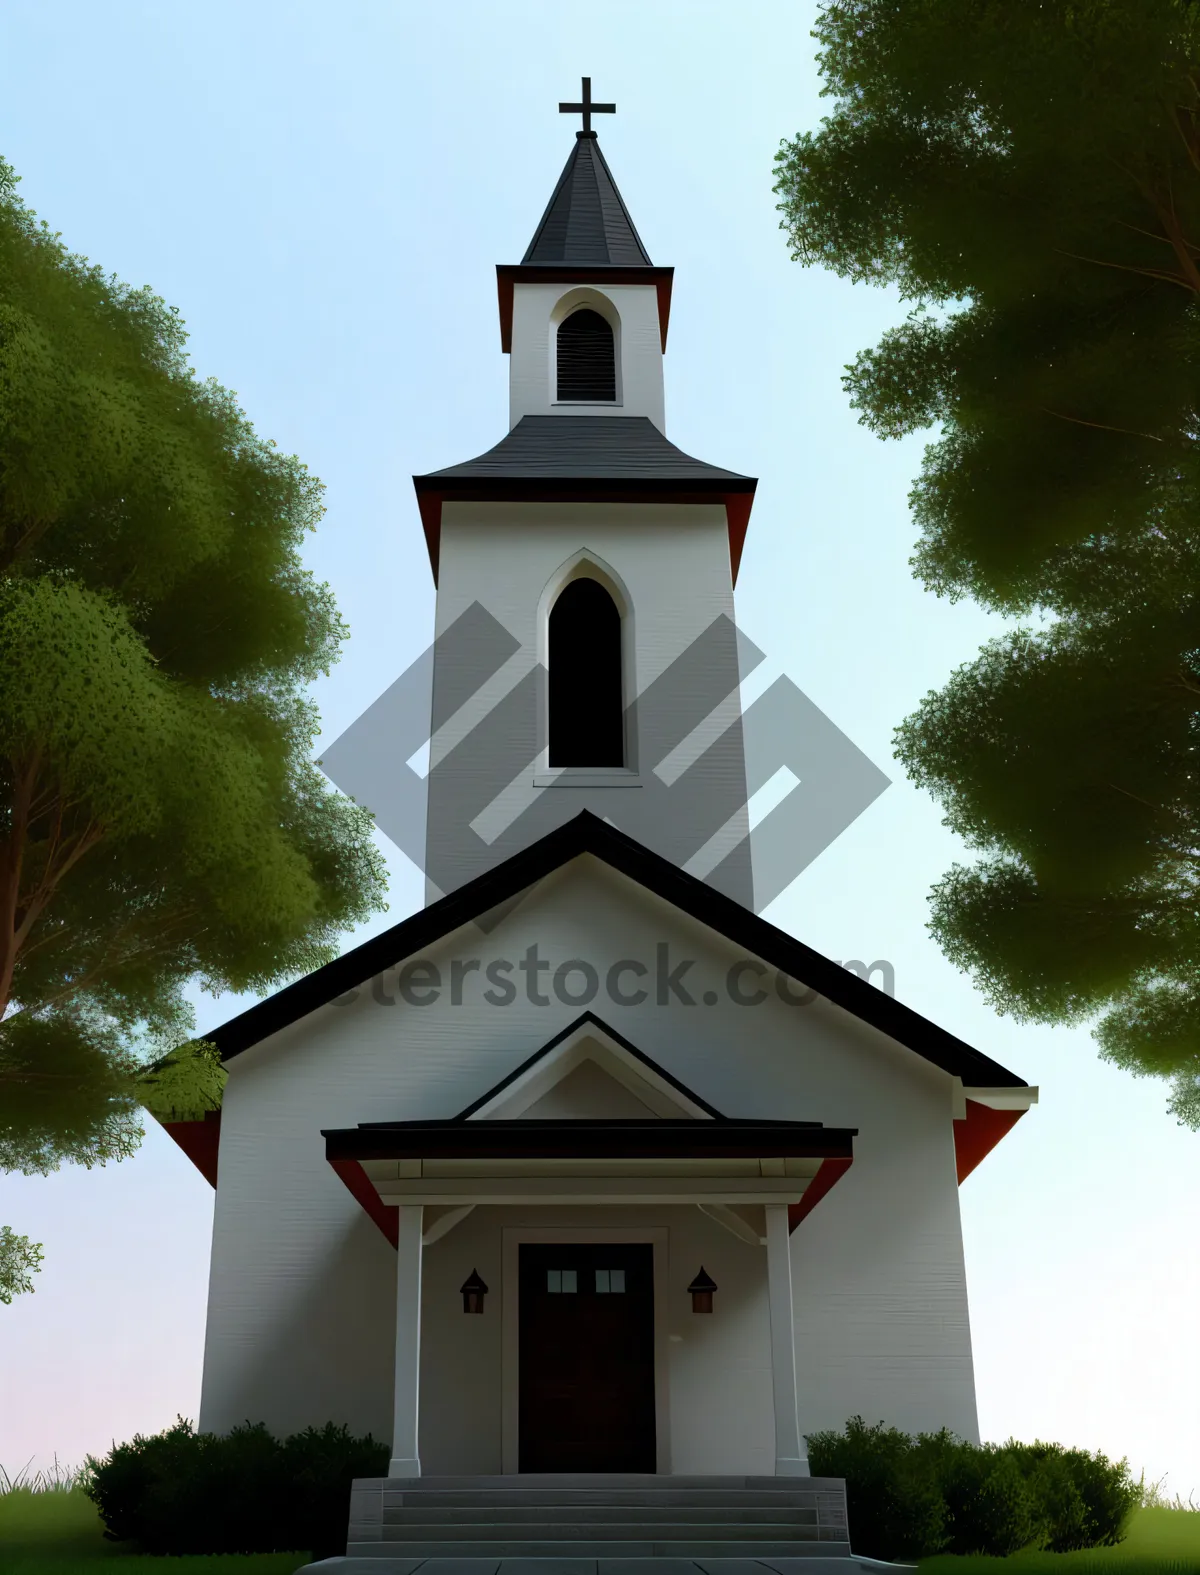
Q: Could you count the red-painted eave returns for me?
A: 8